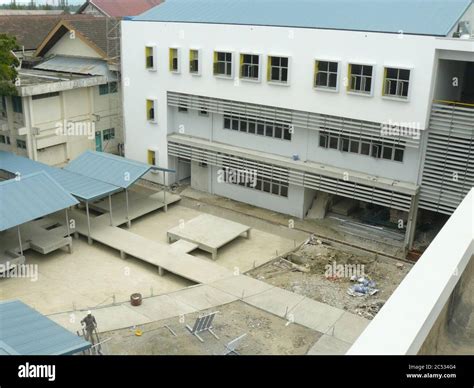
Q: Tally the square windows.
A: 6